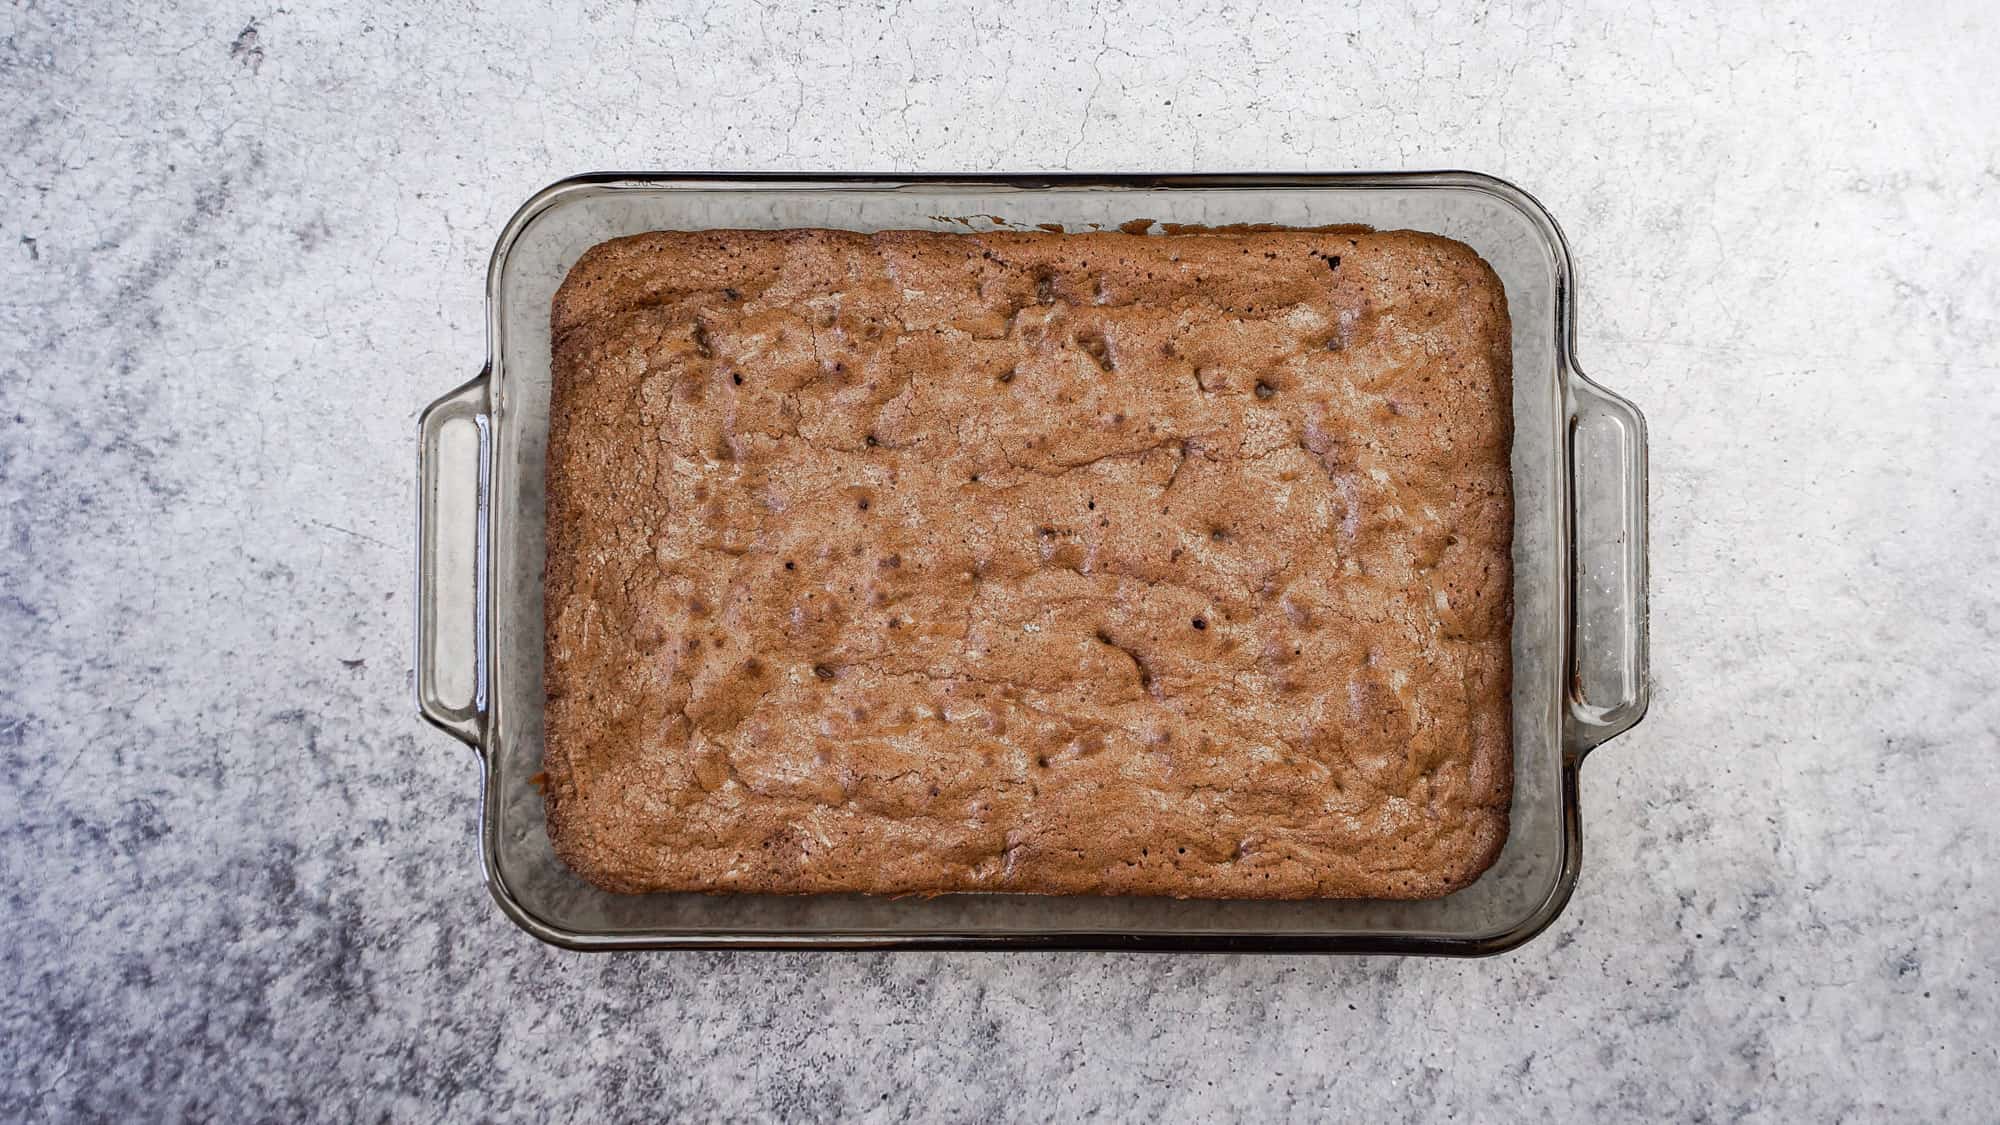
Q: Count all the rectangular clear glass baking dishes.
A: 1